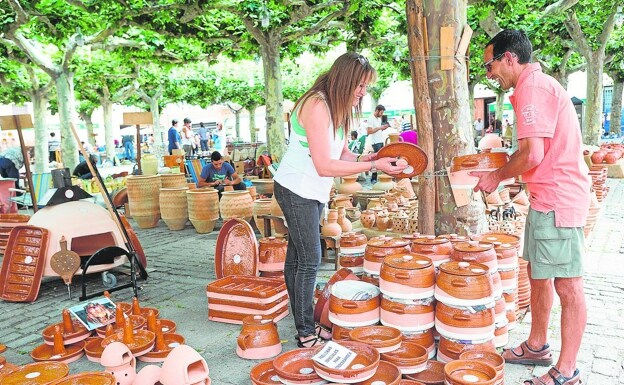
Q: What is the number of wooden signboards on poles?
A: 2